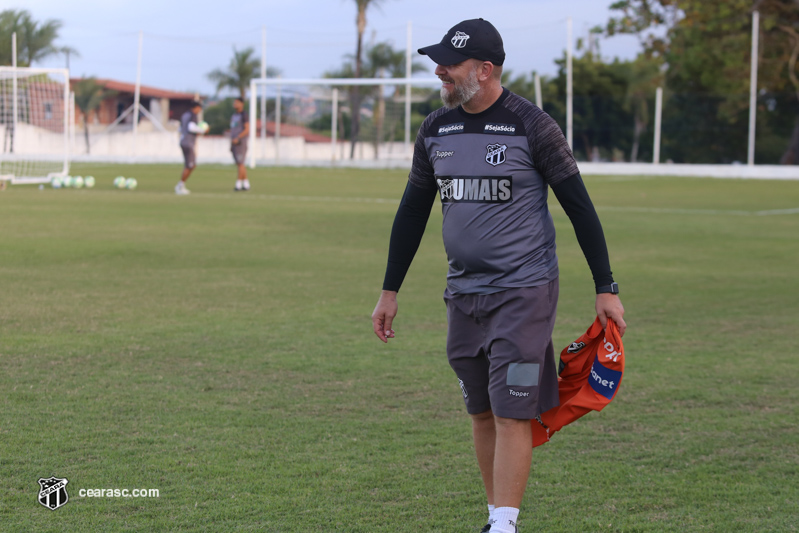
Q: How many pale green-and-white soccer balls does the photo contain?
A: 7